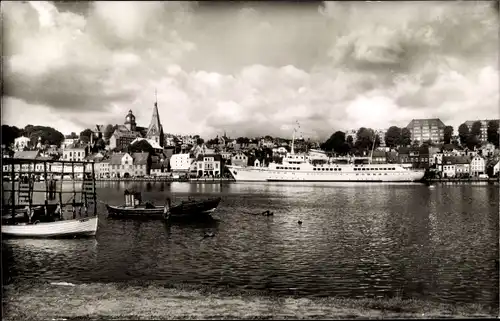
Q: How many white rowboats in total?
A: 1